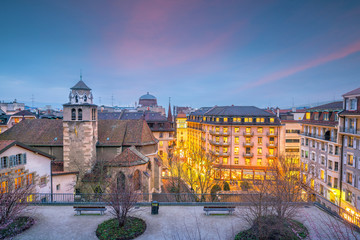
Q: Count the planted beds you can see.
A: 3